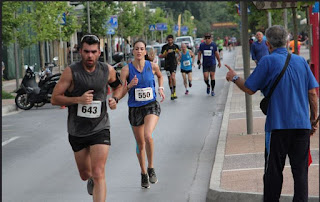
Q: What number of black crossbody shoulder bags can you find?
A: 1